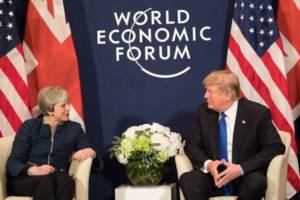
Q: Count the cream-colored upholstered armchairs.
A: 2